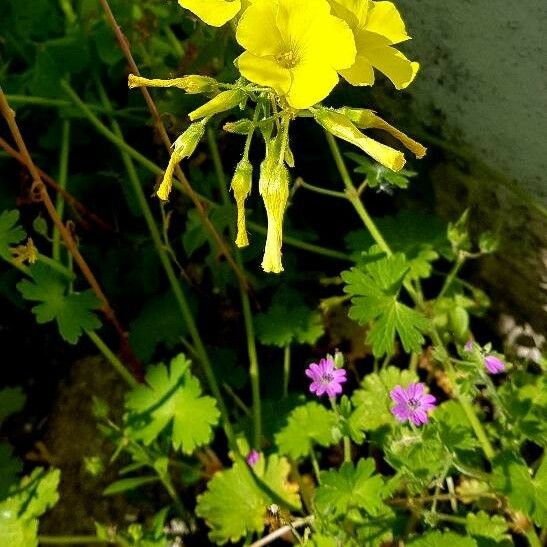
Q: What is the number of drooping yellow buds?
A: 7